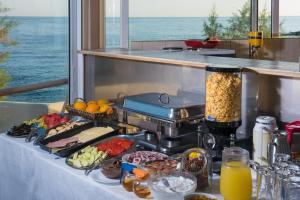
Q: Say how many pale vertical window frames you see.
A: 4